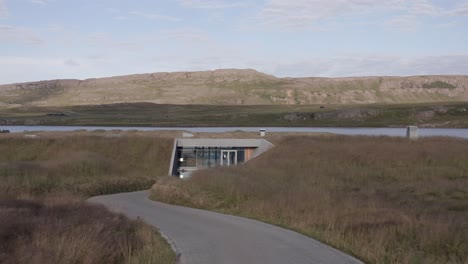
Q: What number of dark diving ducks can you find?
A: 0